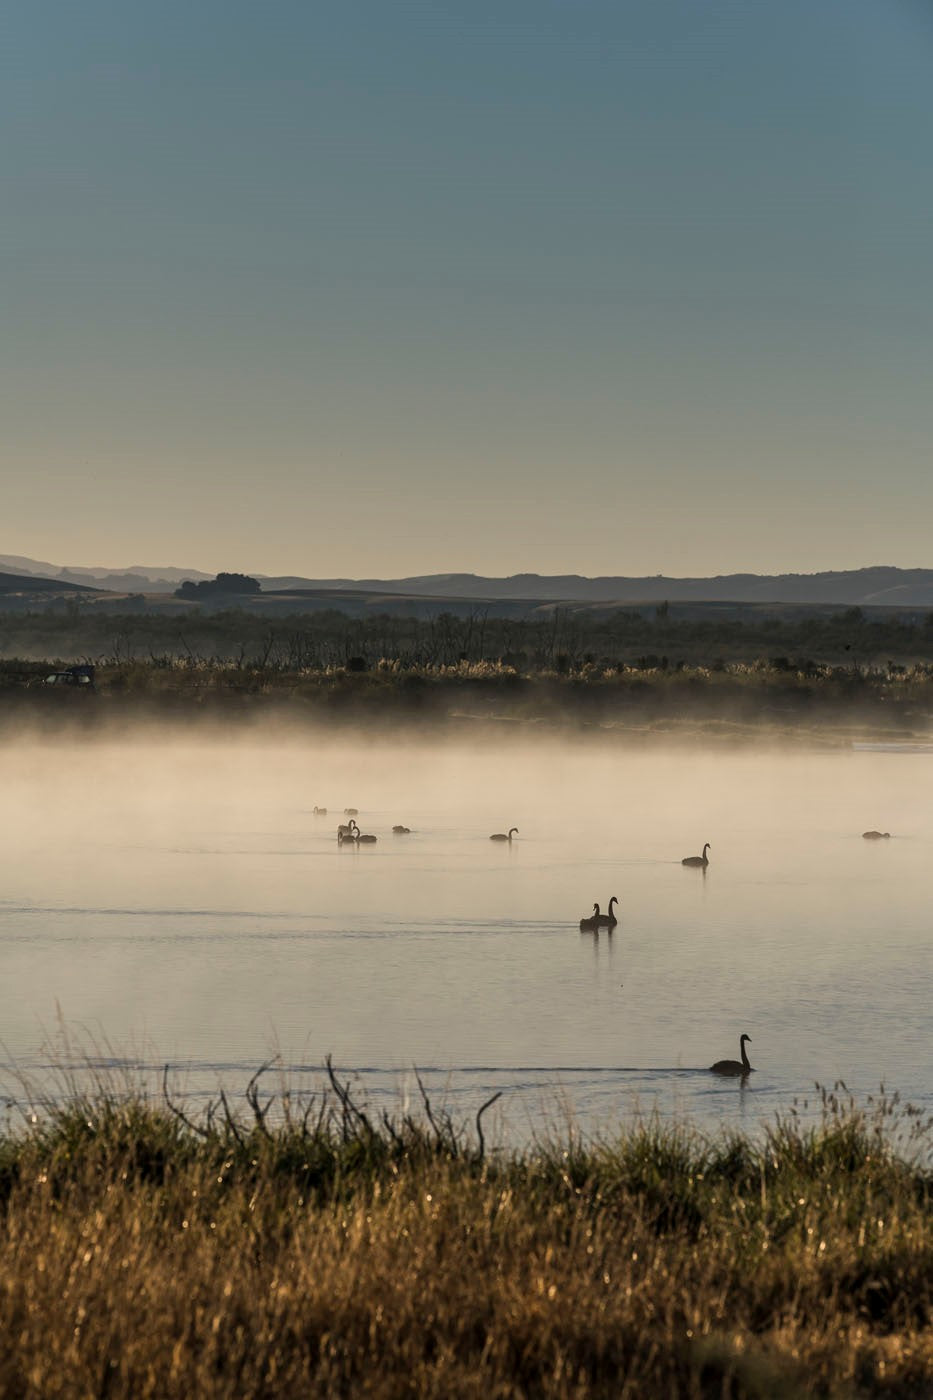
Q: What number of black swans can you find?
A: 12